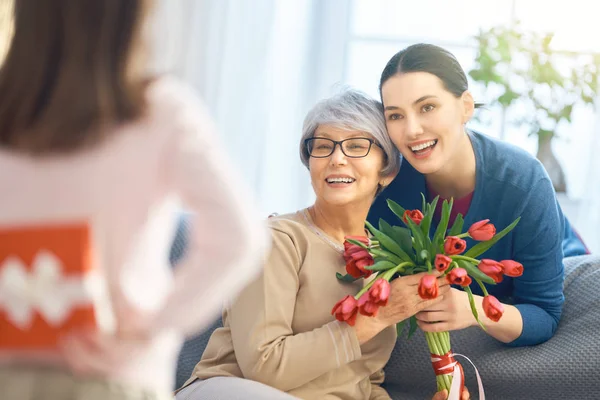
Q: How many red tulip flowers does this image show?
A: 14